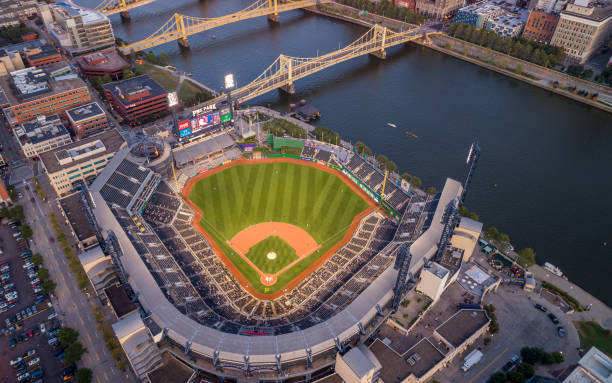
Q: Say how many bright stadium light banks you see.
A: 2